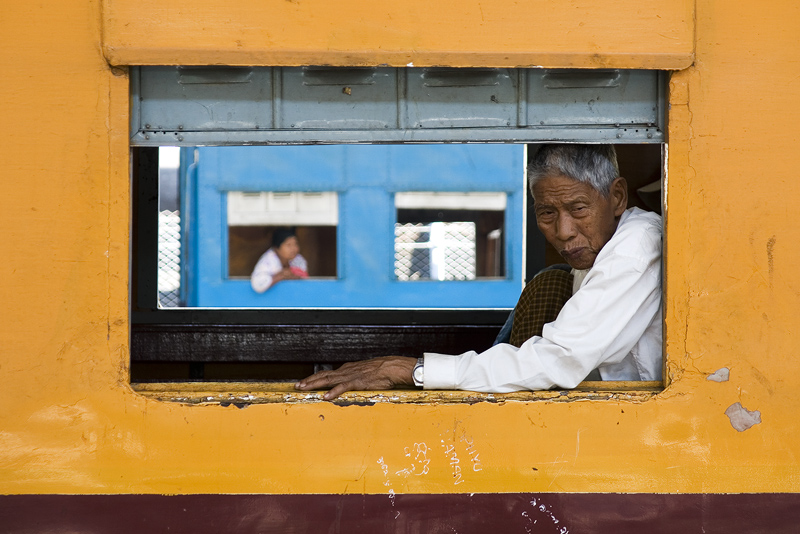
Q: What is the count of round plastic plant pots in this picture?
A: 0